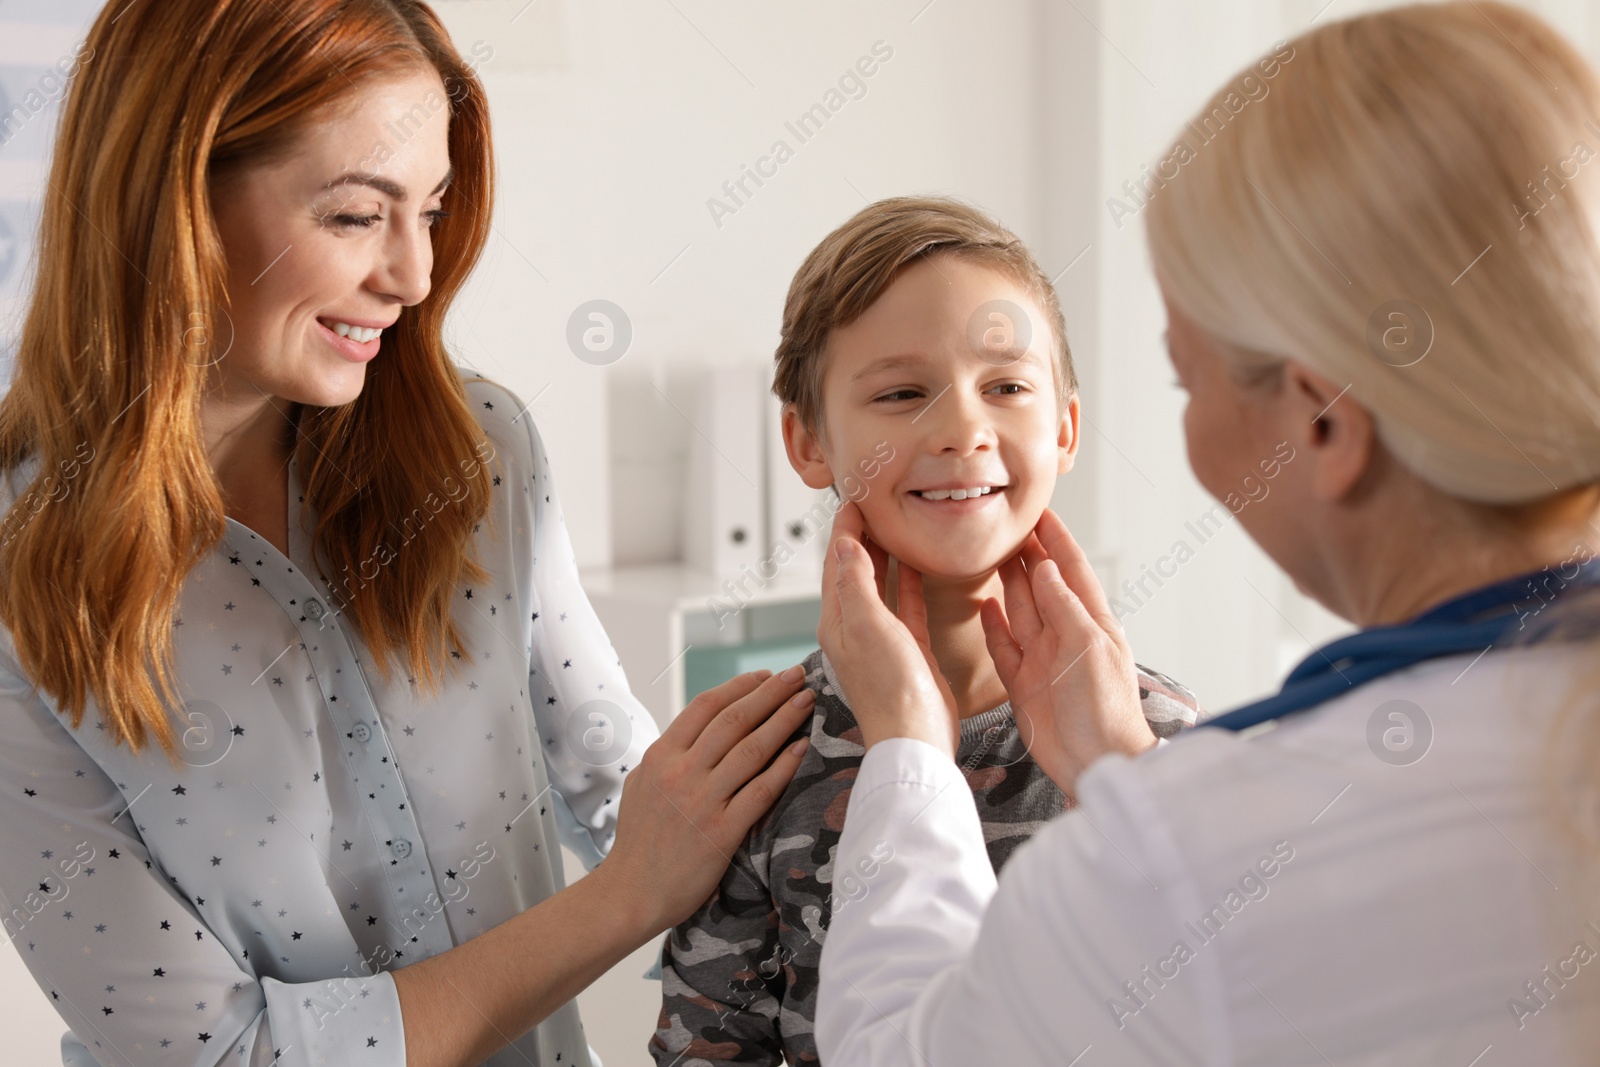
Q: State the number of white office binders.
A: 2